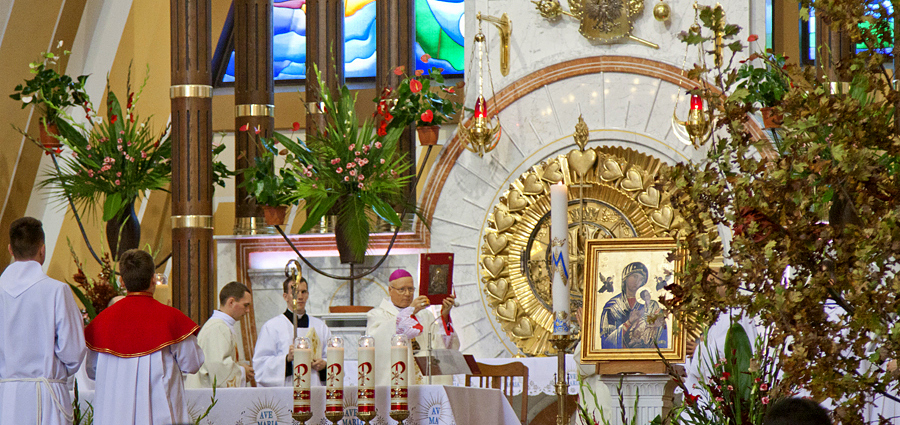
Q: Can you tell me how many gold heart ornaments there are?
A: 14